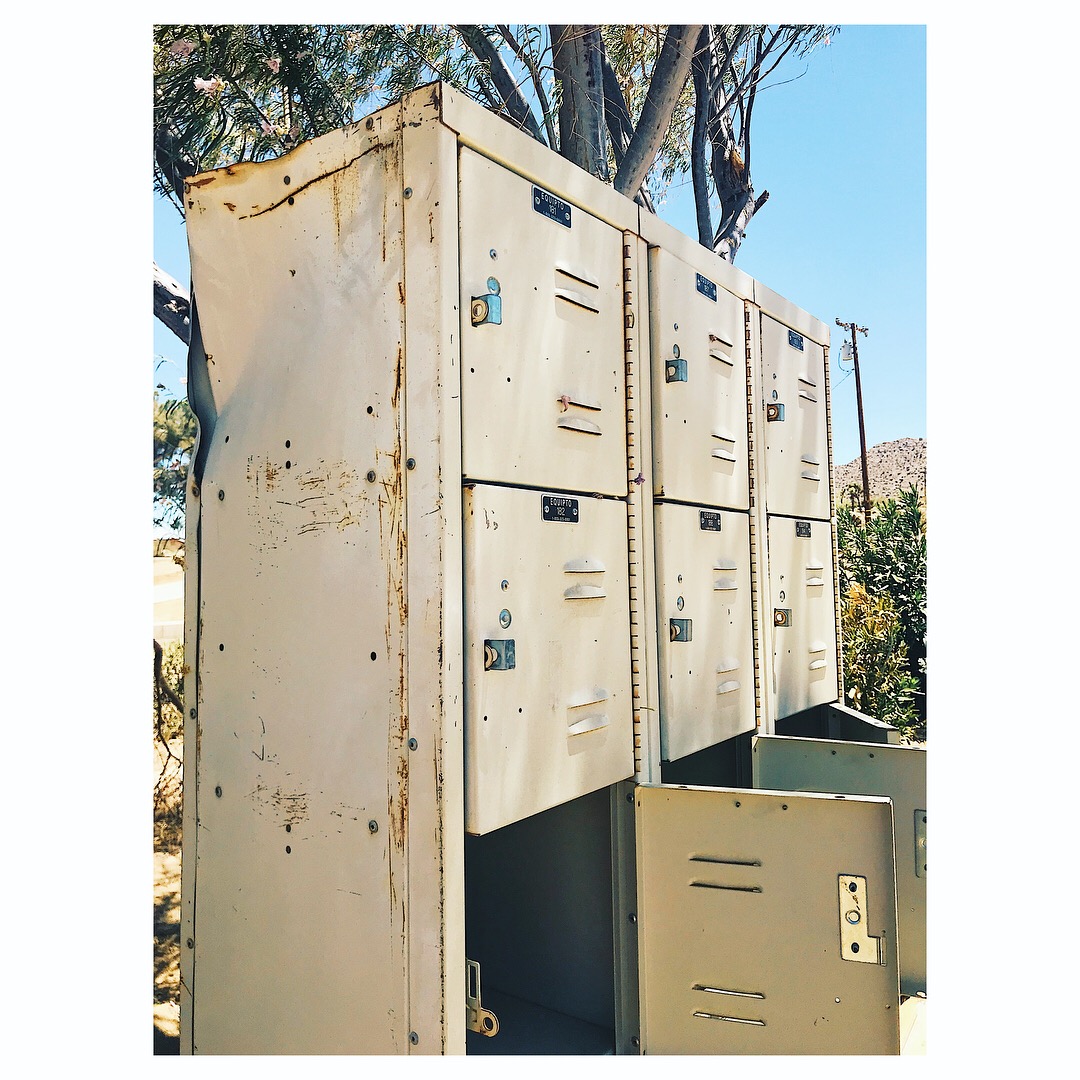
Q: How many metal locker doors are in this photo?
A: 9